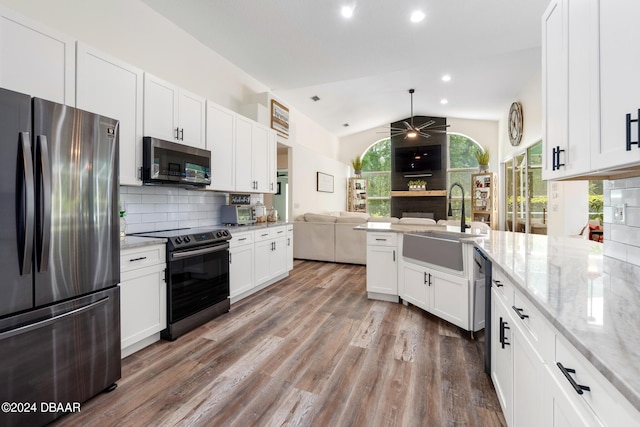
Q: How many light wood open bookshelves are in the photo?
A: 2